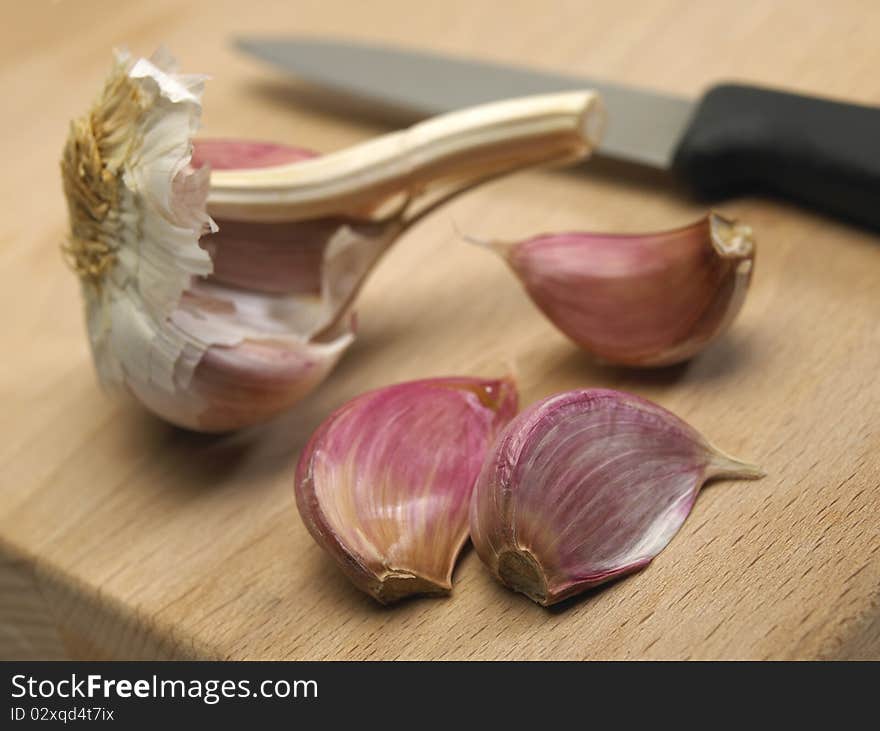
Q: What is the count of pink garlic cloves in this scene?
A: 3